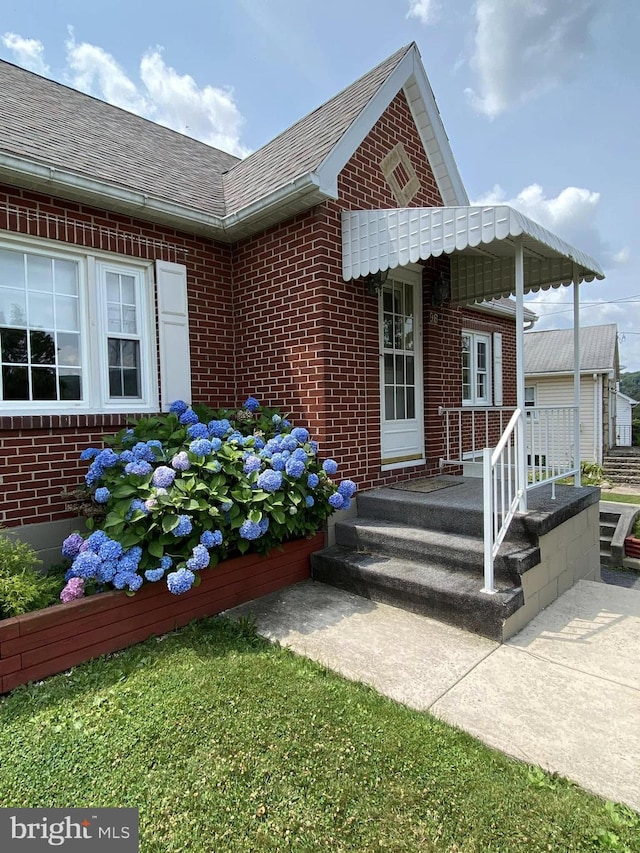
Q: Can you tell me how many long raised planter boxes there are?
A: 1